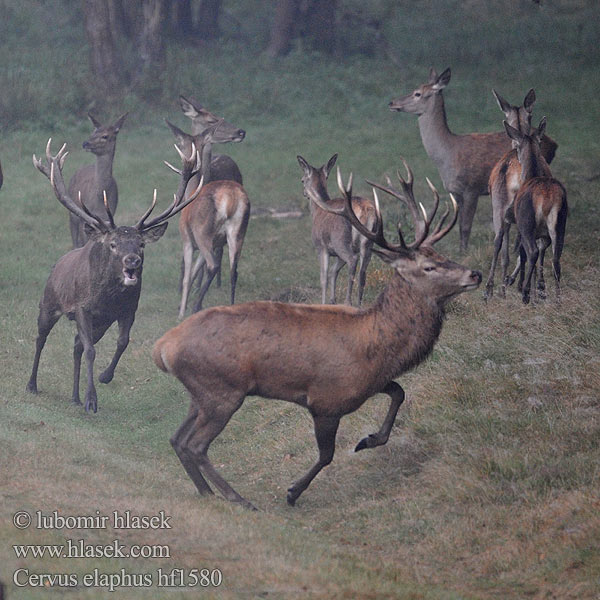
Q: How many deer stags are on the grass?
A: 2